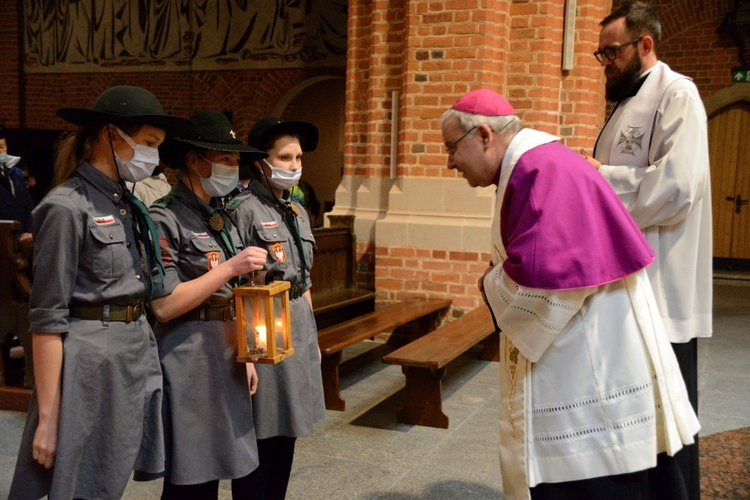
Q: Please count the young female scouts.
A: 3